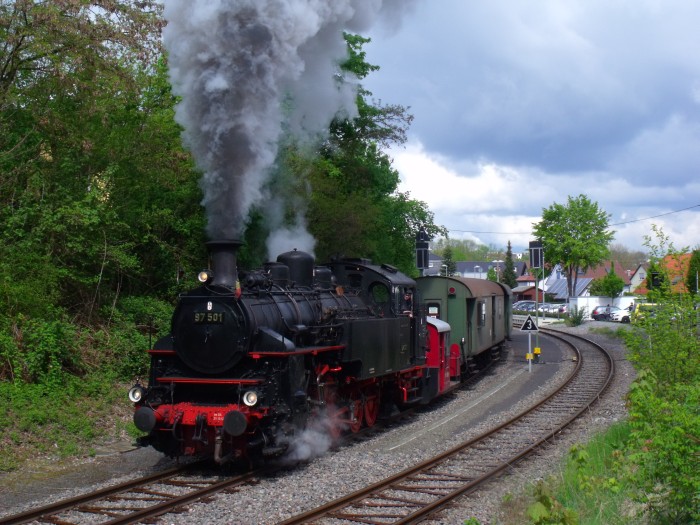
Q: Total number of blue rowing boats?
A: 0